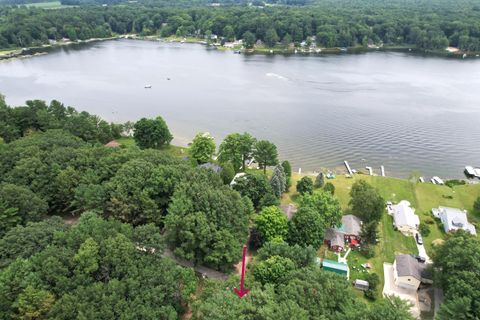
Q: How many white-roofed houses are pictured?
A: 2